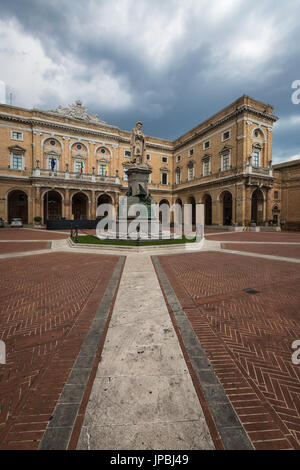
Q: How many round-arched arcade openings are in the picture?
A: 10